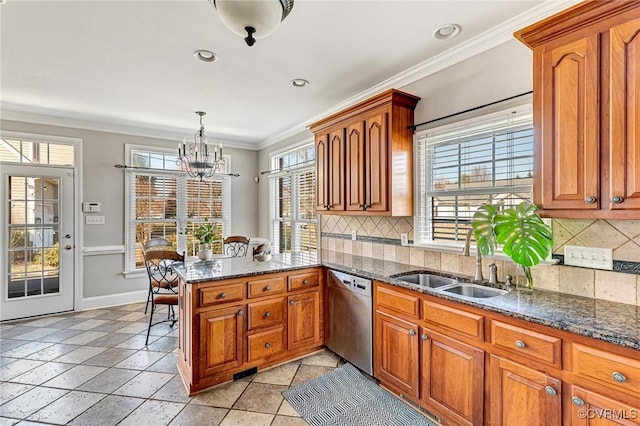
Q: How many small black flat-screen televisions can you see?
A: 0